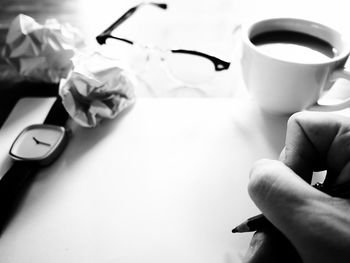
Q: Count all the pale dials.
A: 1